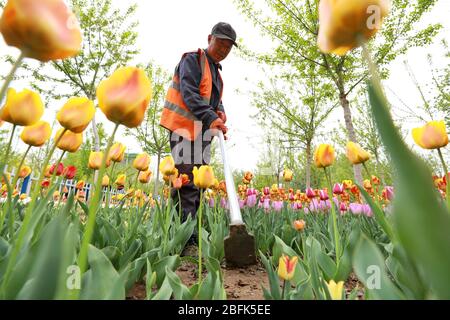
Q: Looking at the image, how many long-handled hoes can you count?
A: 1